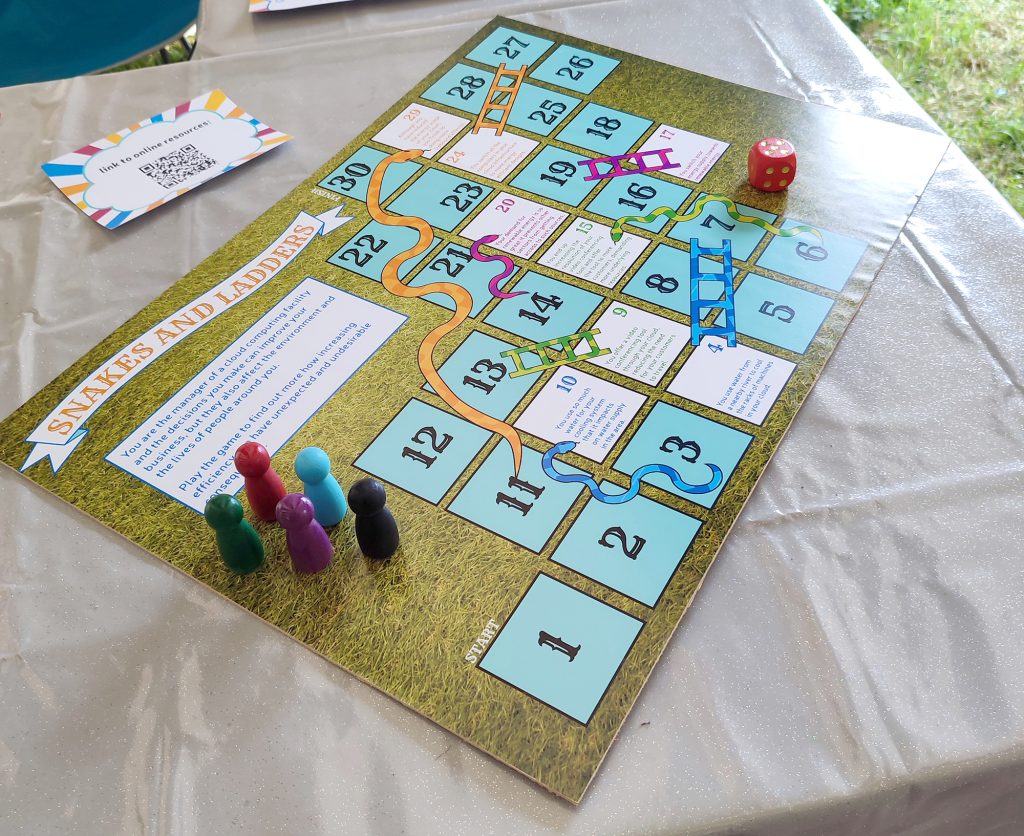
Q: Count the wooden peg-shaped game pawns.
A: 5